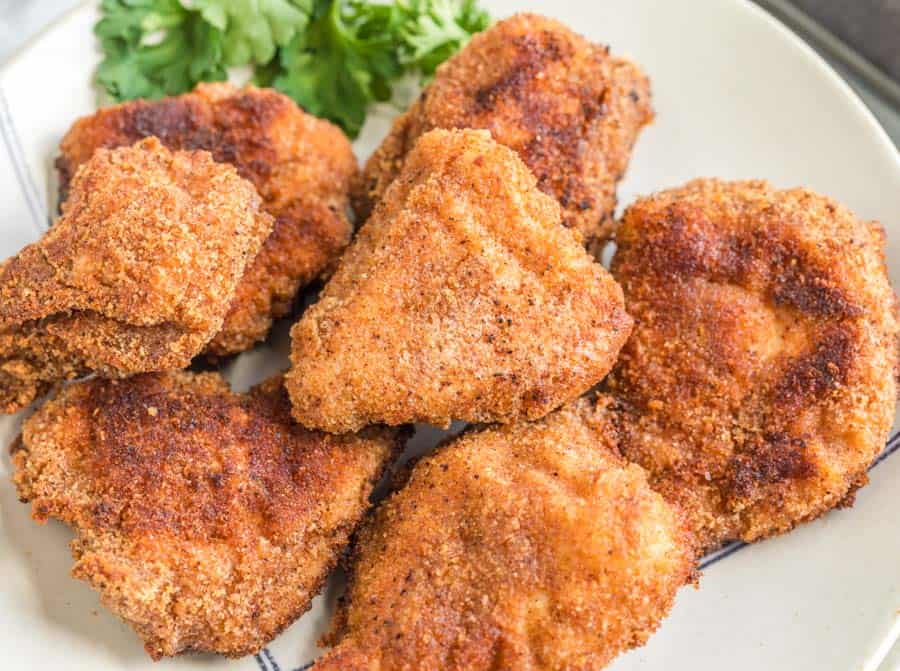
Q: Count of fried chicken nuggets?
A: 7